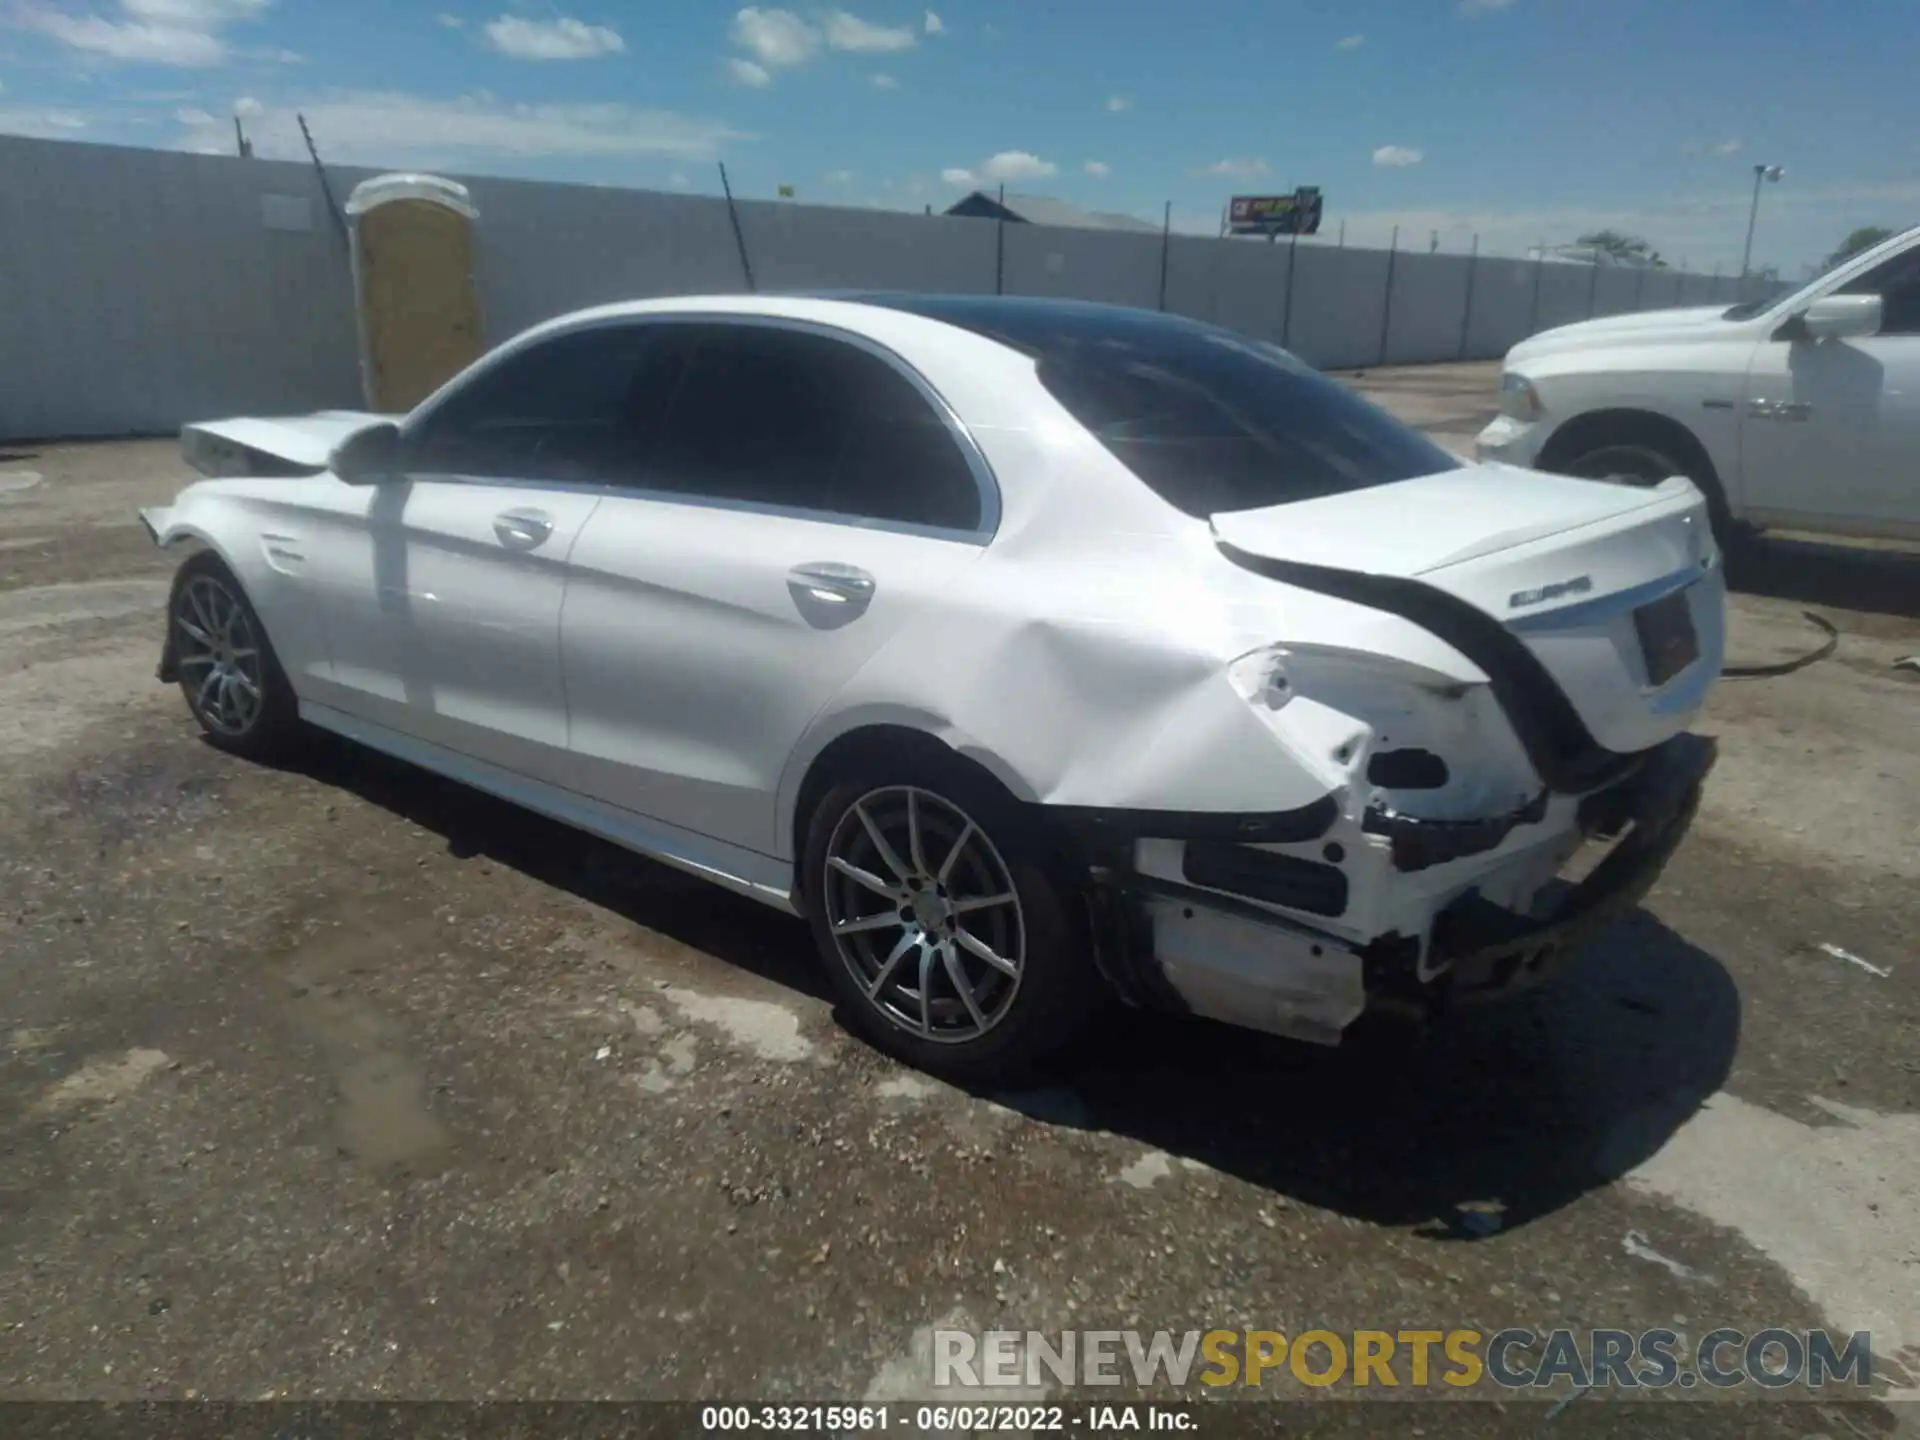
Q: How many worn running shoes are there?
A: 0